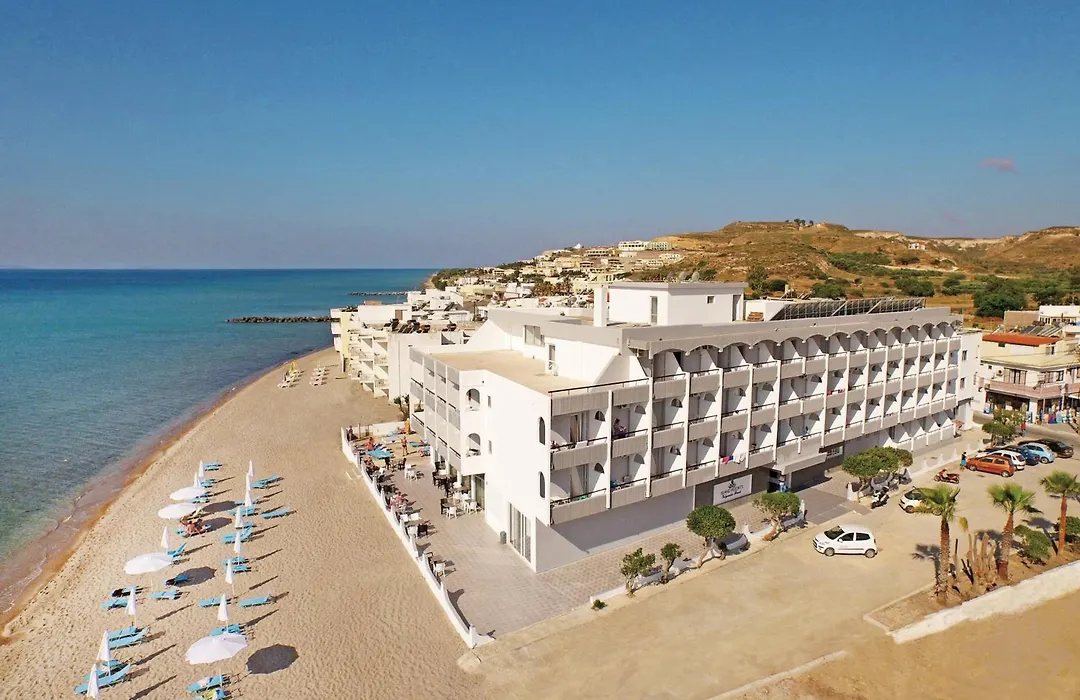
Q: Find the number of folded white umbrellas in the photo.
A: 13